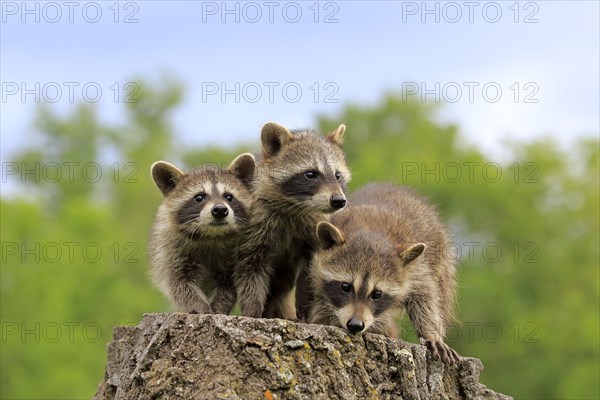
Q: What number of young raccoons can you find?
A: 3